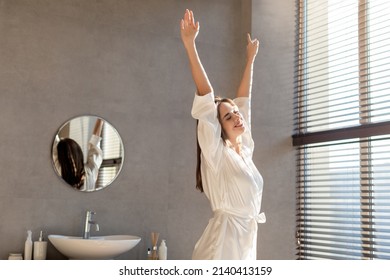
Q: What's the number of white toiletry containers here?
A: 4